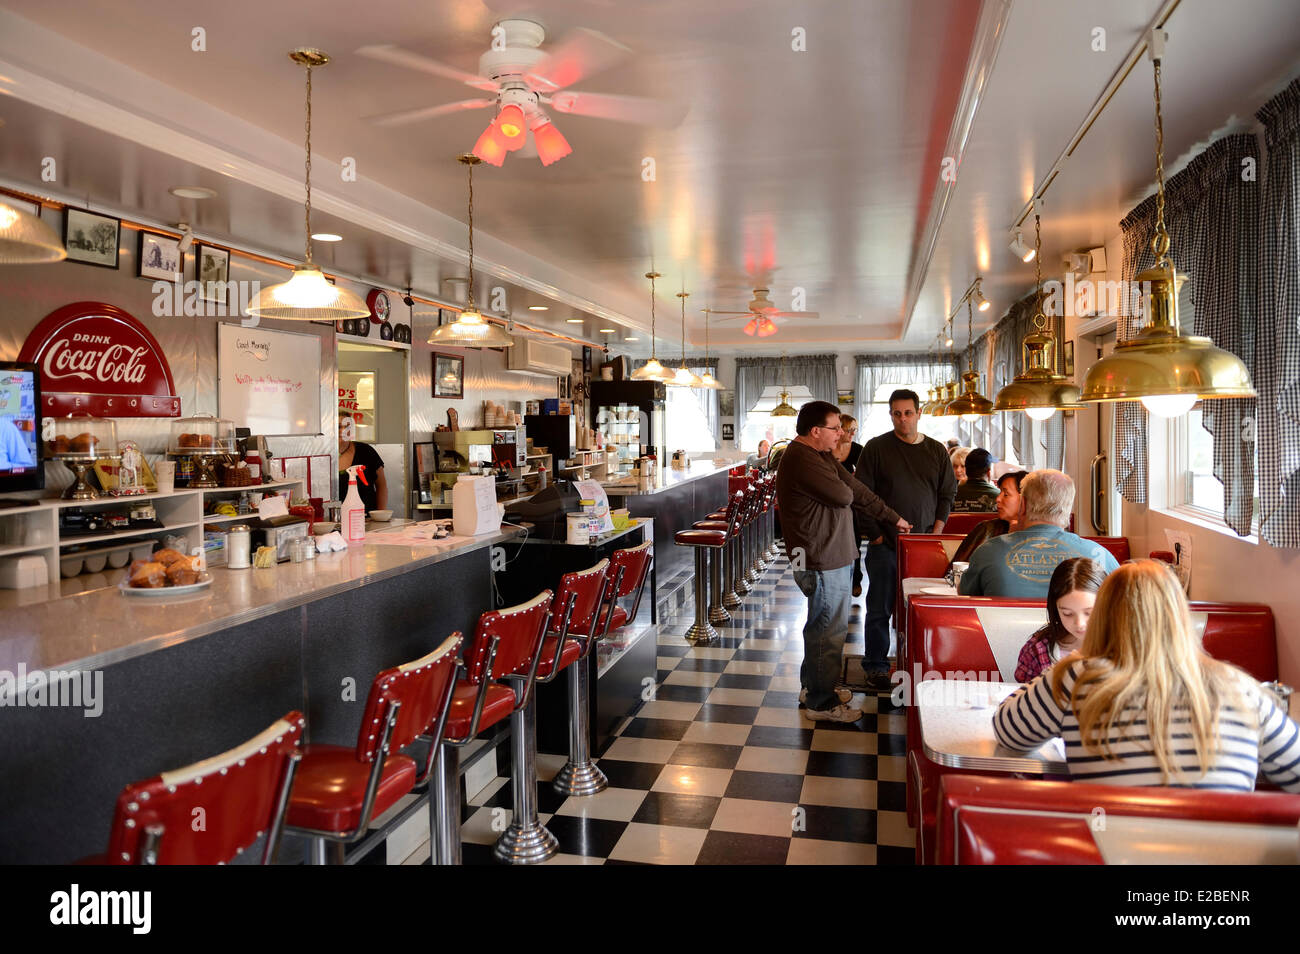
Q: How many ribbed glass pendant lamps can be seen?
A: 6